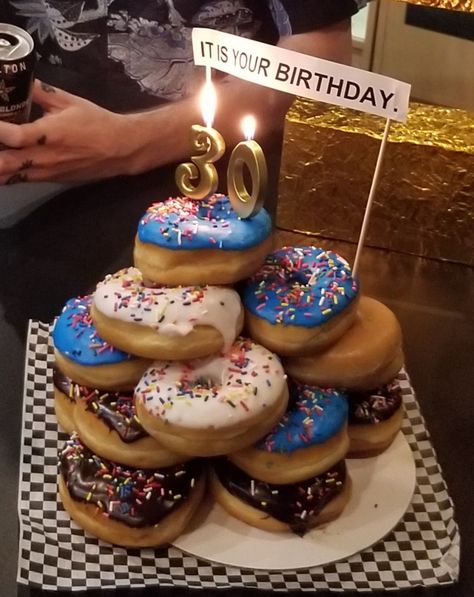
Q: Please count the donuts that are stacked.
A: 12